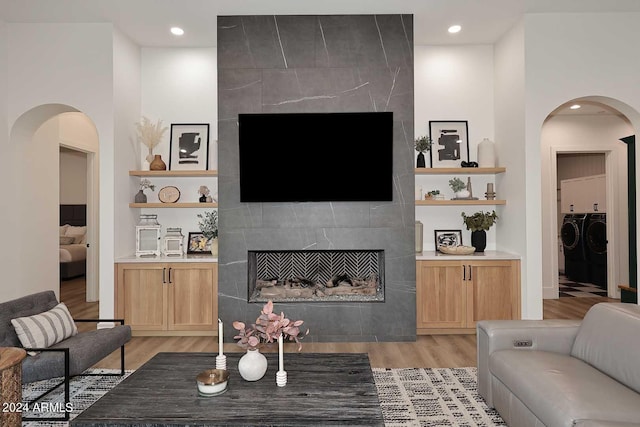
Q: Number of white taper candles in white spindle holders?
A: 2